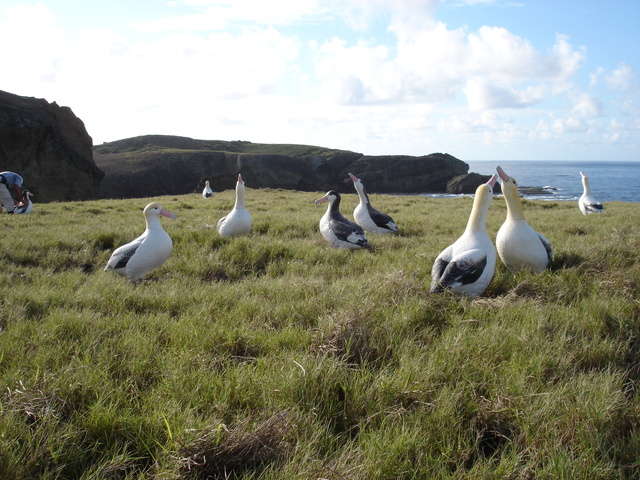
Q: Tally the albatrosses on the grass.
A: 9